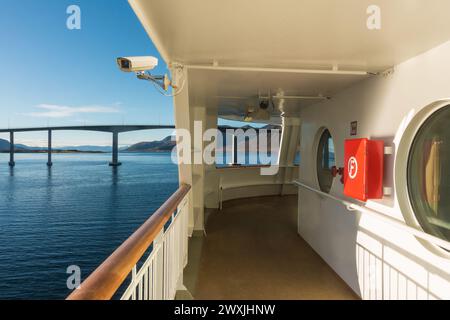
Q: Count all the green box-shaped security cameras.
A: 0